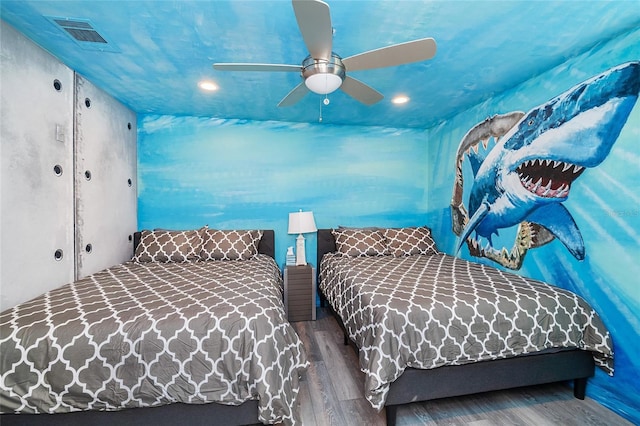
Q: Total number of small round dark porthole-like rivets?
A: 9